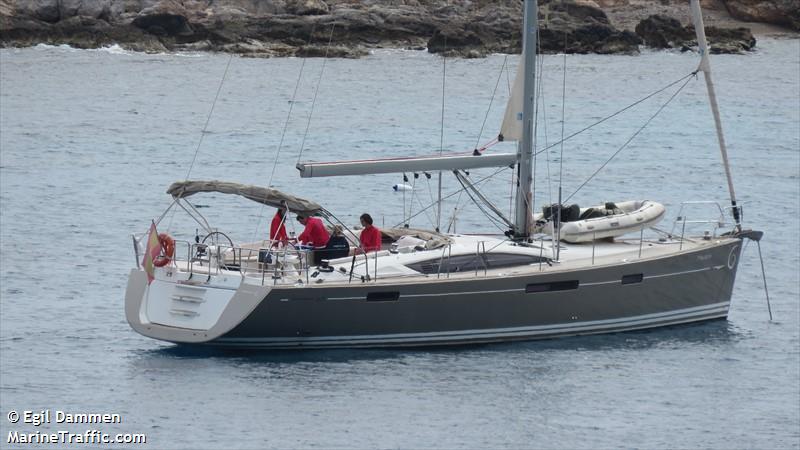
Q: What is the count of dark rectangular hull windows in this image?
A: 3